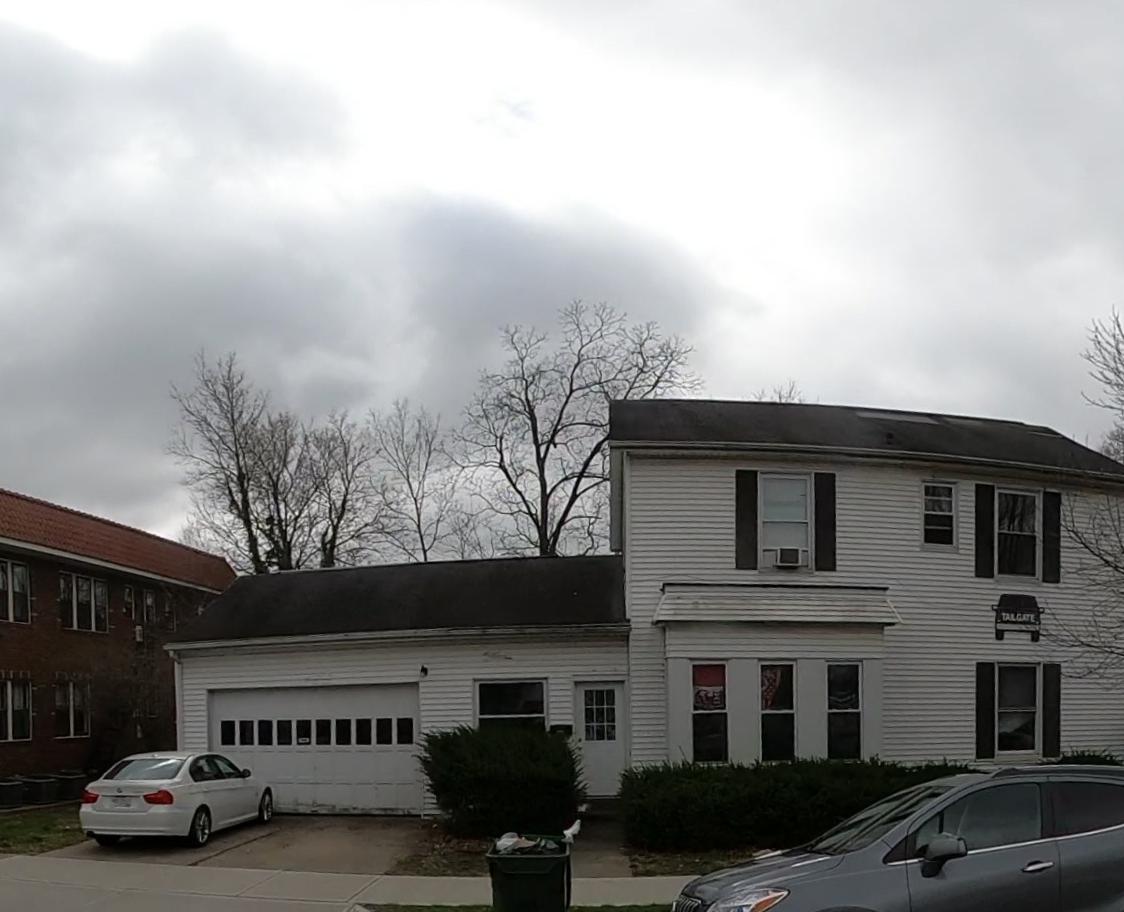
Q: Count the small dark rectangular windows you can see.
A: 10